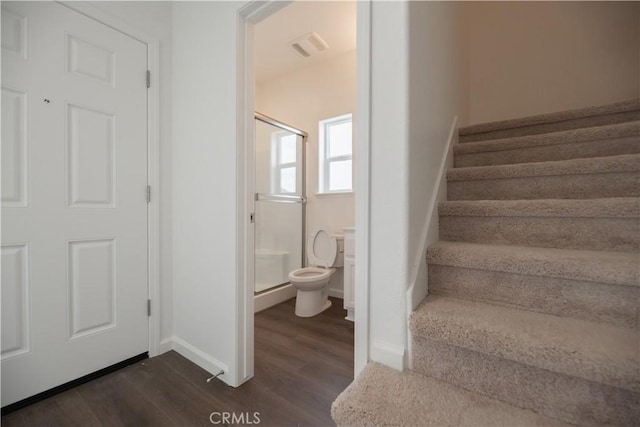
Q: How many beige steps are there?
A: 7